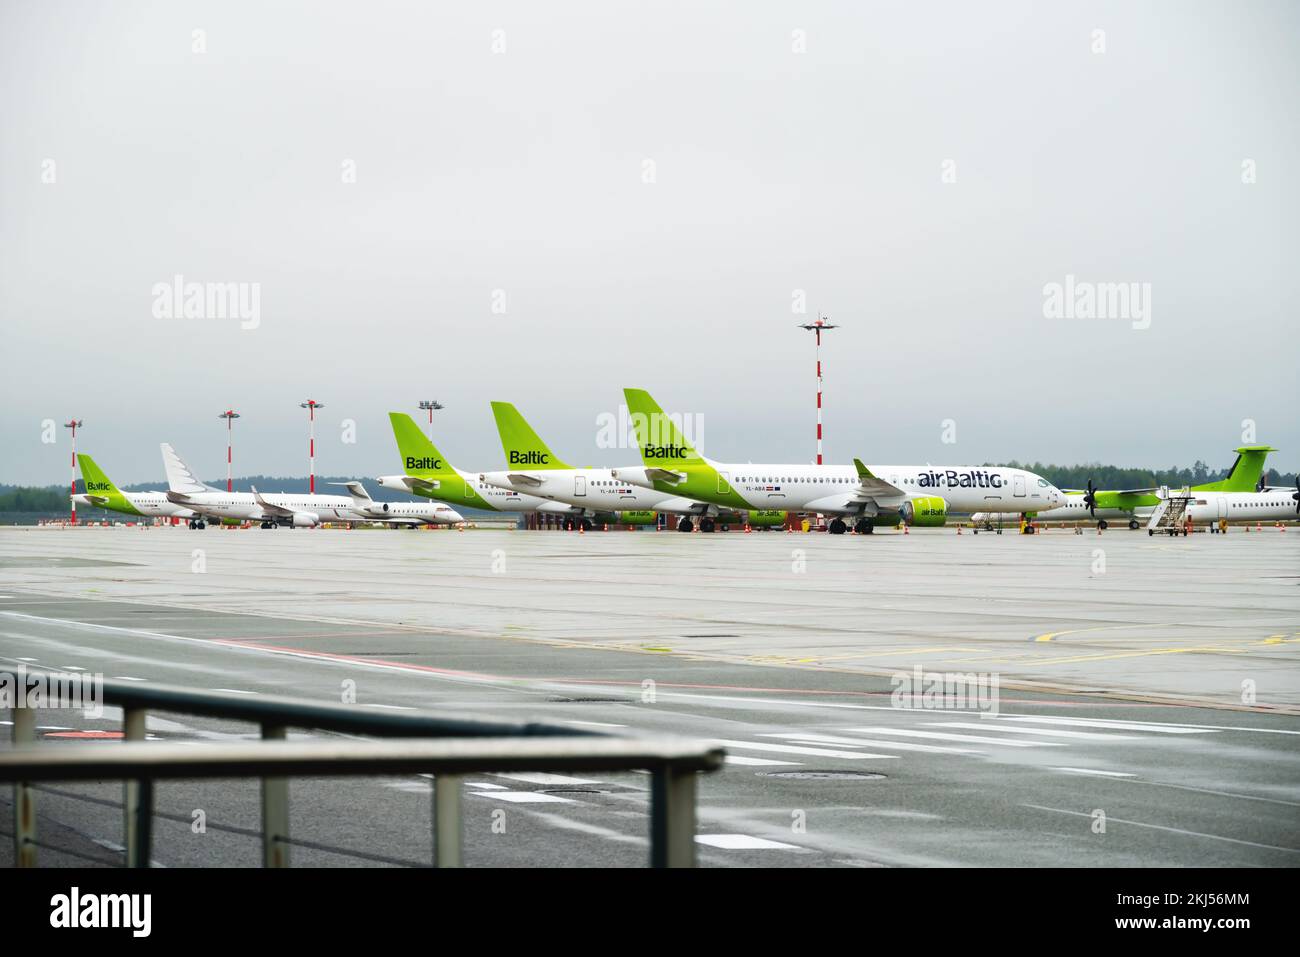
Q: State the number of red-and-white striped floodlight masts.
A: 5